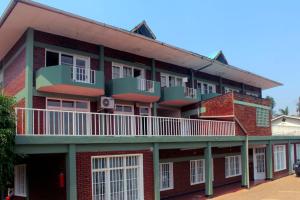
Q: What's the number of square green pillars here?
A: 6